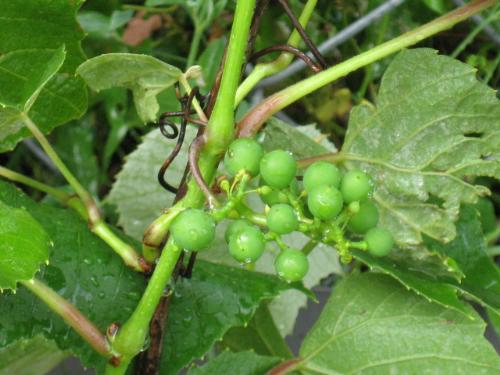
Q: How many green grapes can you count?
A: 13